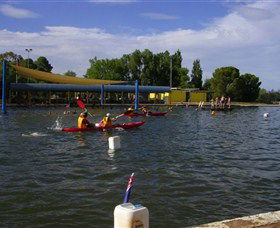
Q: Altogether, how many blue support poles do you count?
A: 3